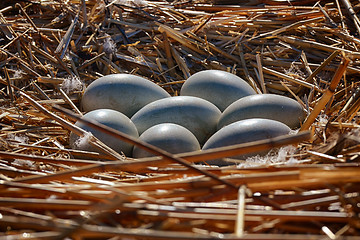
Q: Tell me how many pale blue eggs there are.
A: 7